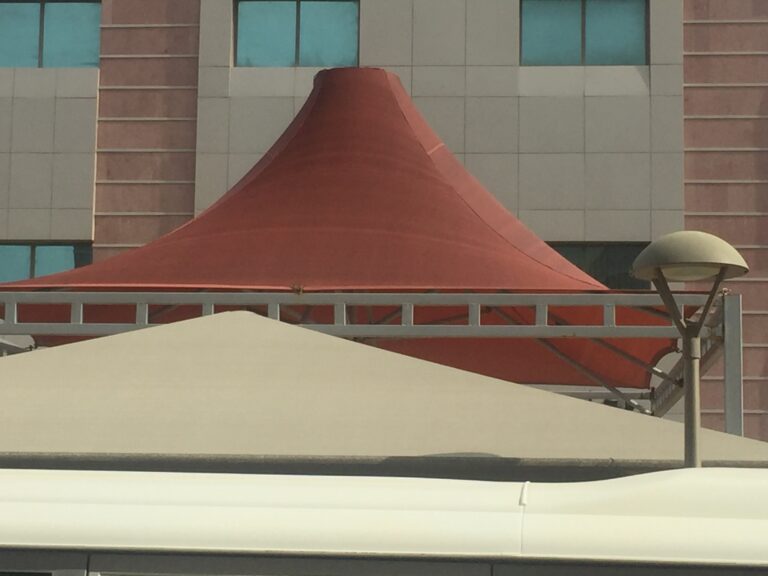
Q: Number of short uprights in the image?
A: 11